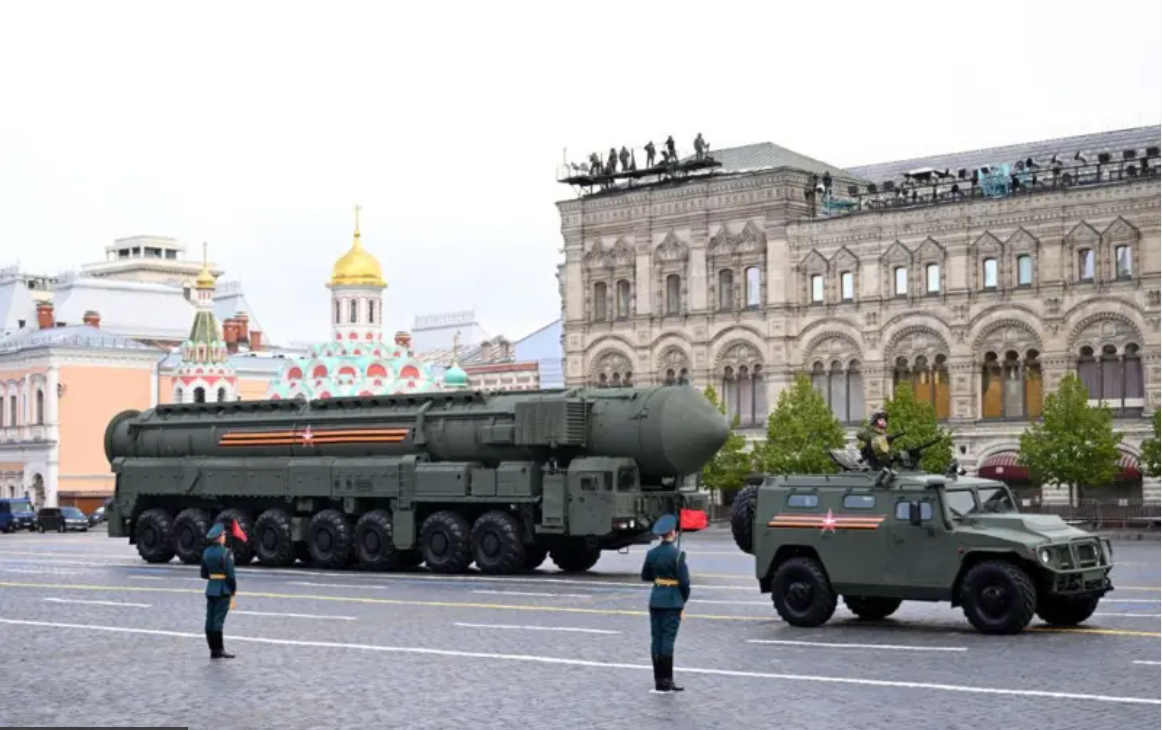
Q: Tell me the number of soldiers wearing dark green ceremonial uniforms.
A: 2